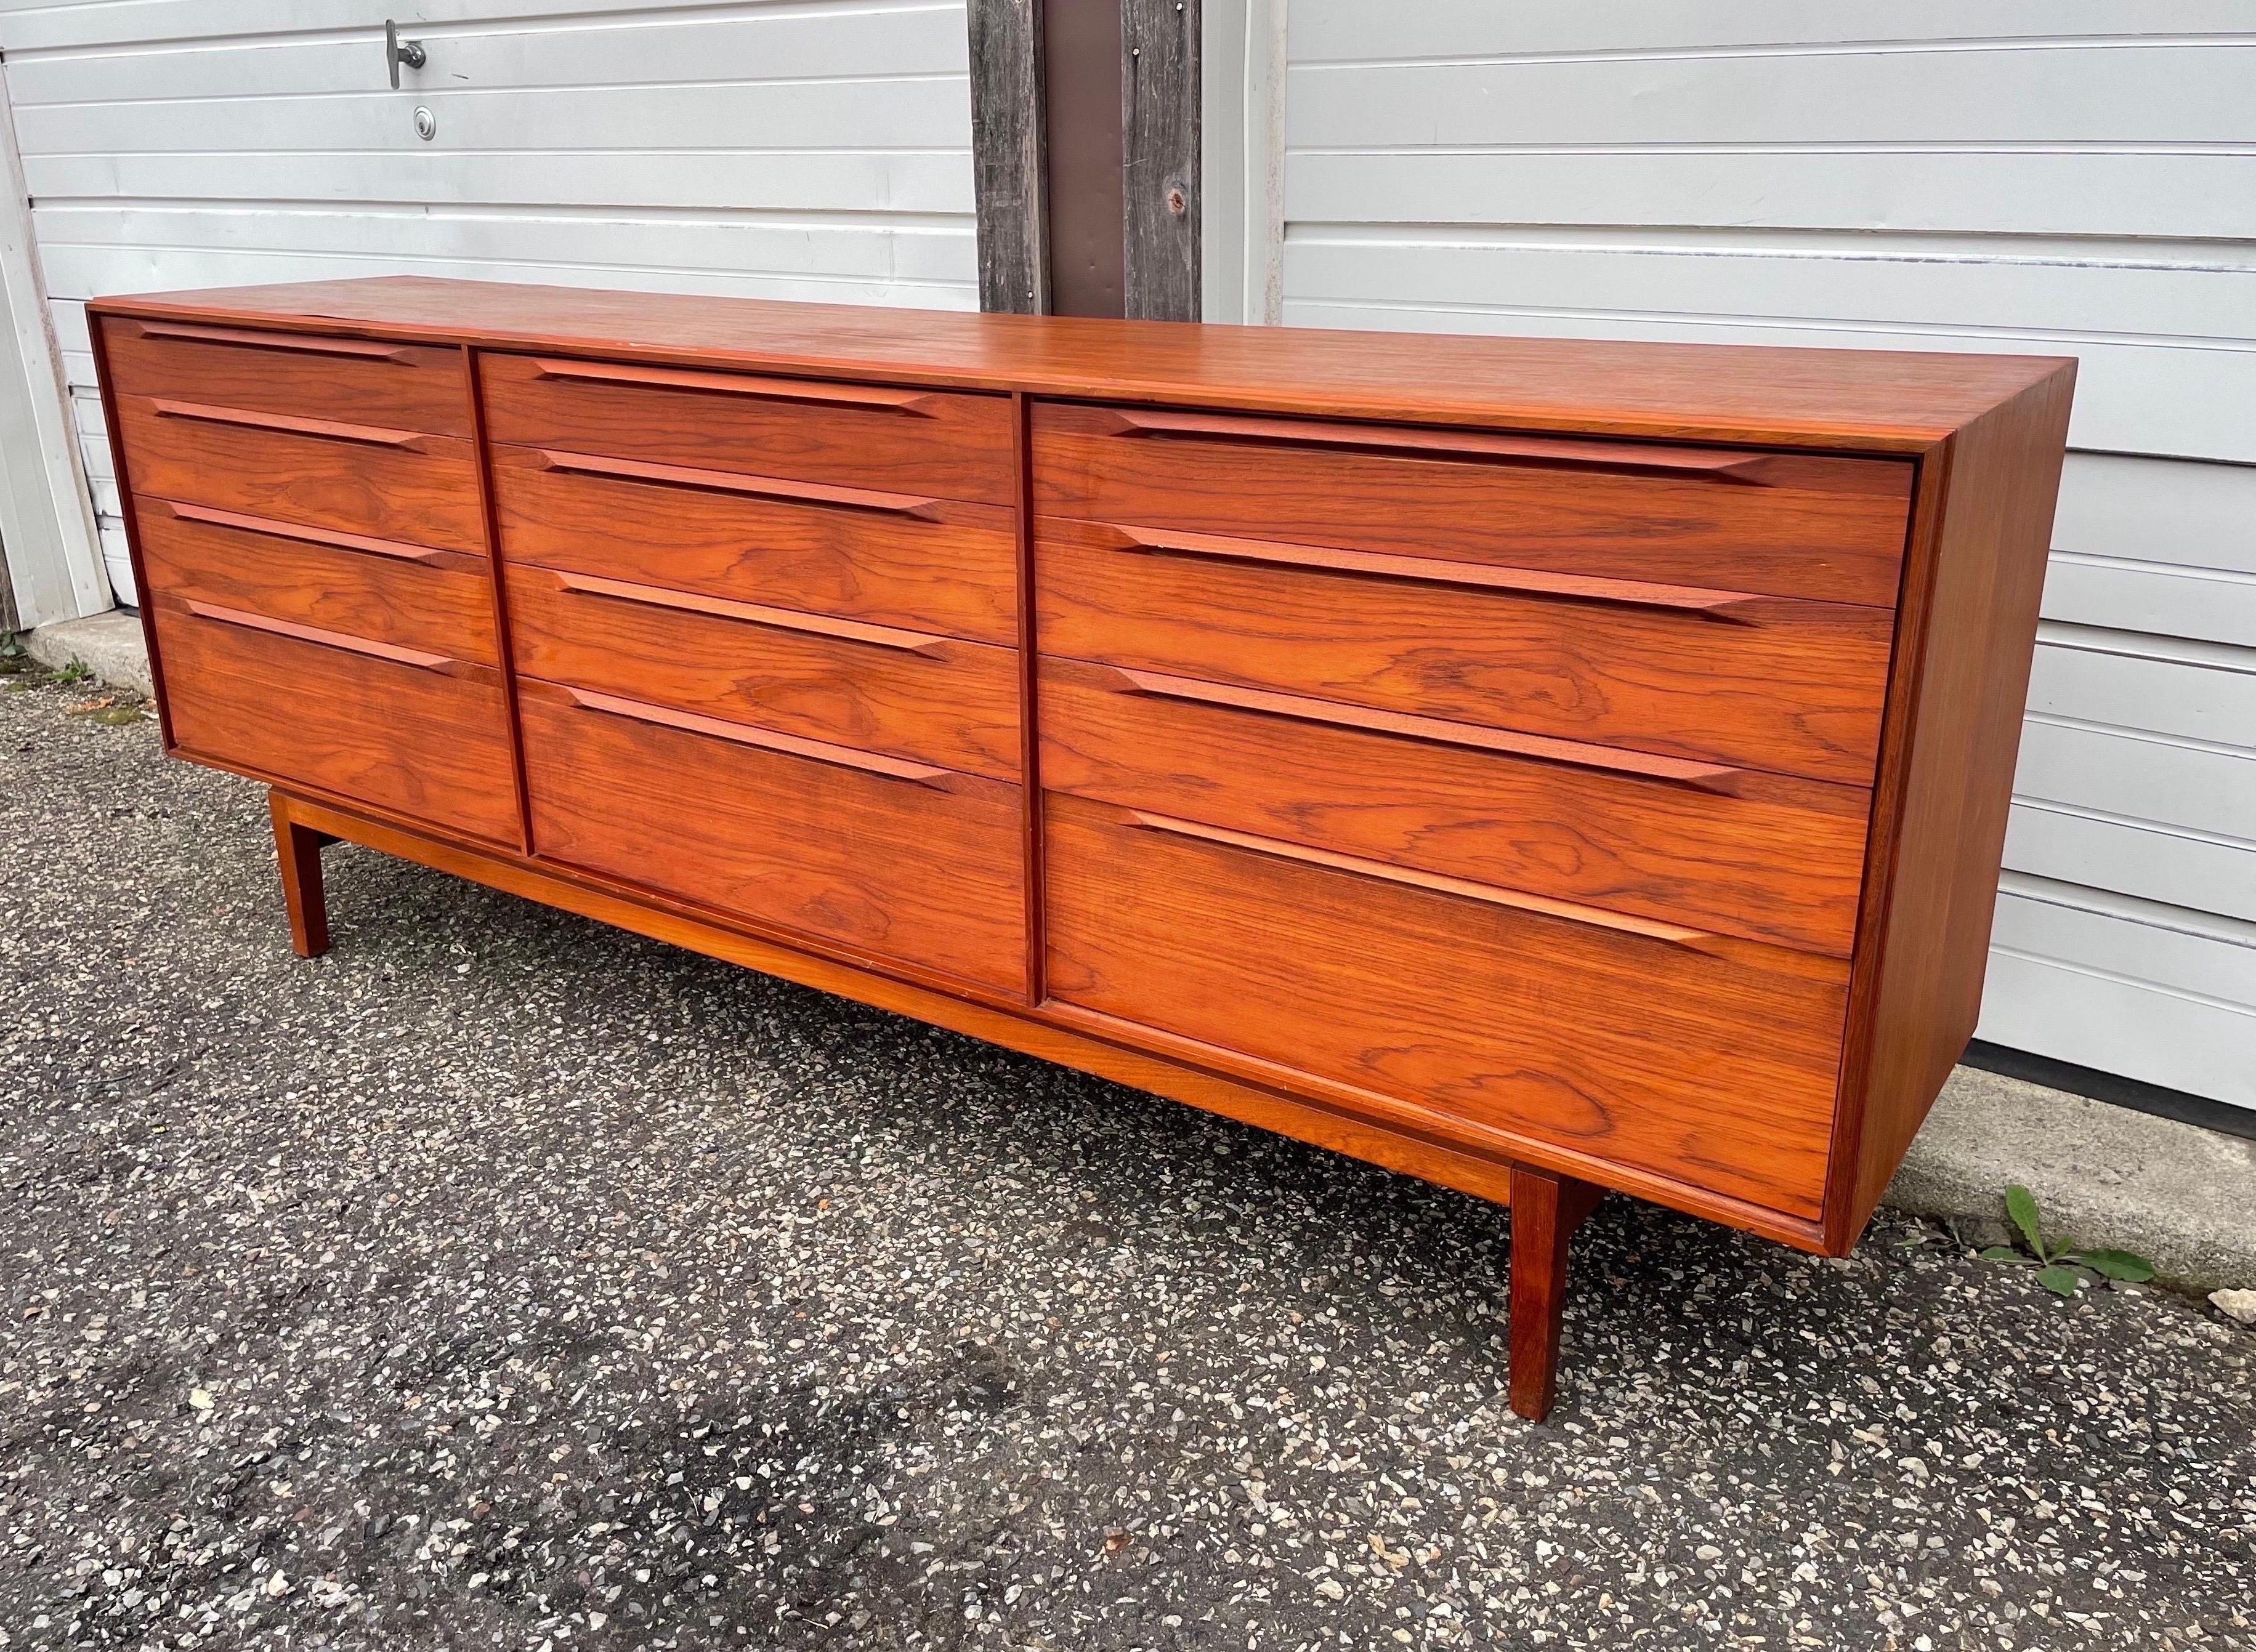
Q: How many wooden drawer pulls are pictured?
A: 12